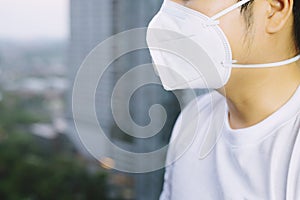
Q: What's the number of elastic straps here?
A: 2